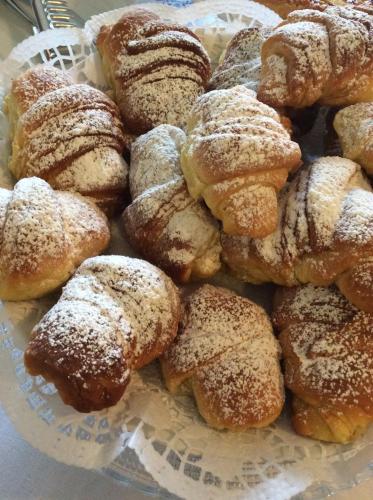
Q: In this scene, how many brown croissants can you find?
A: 12